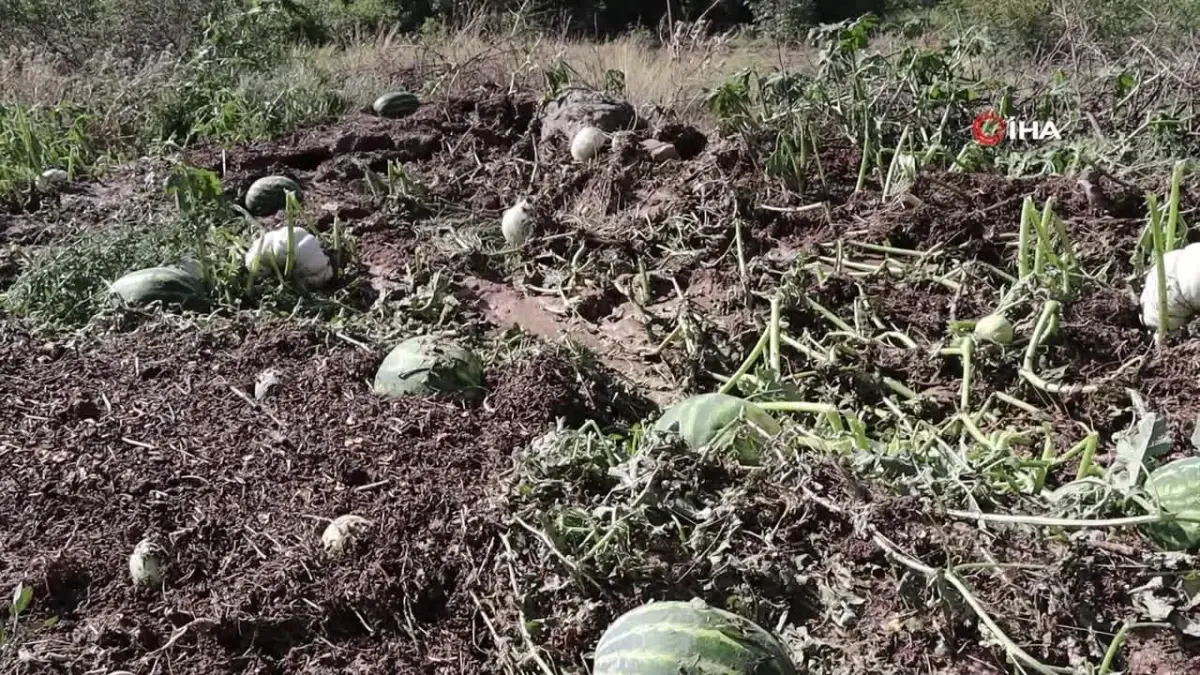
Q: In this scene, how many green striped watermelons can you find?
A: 7